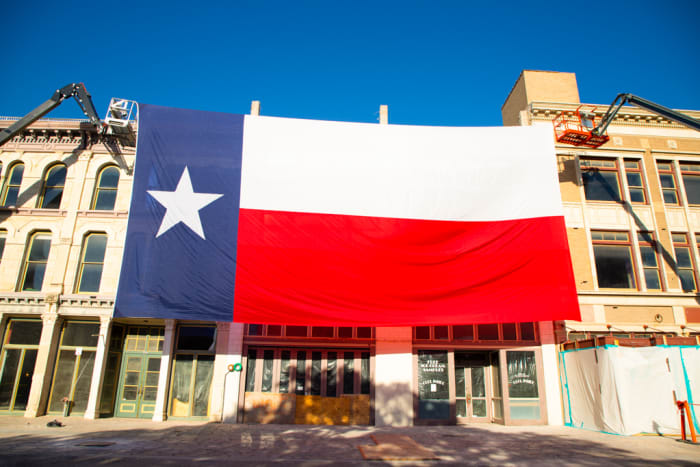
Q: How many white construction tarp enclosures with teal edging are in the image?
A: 1